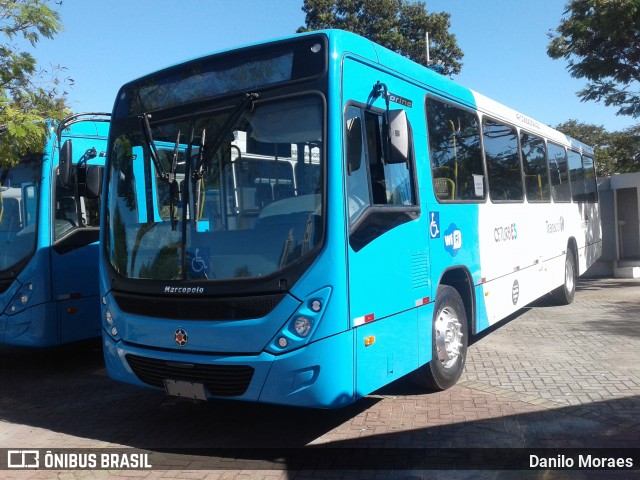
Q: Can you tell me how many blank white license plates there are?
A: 1